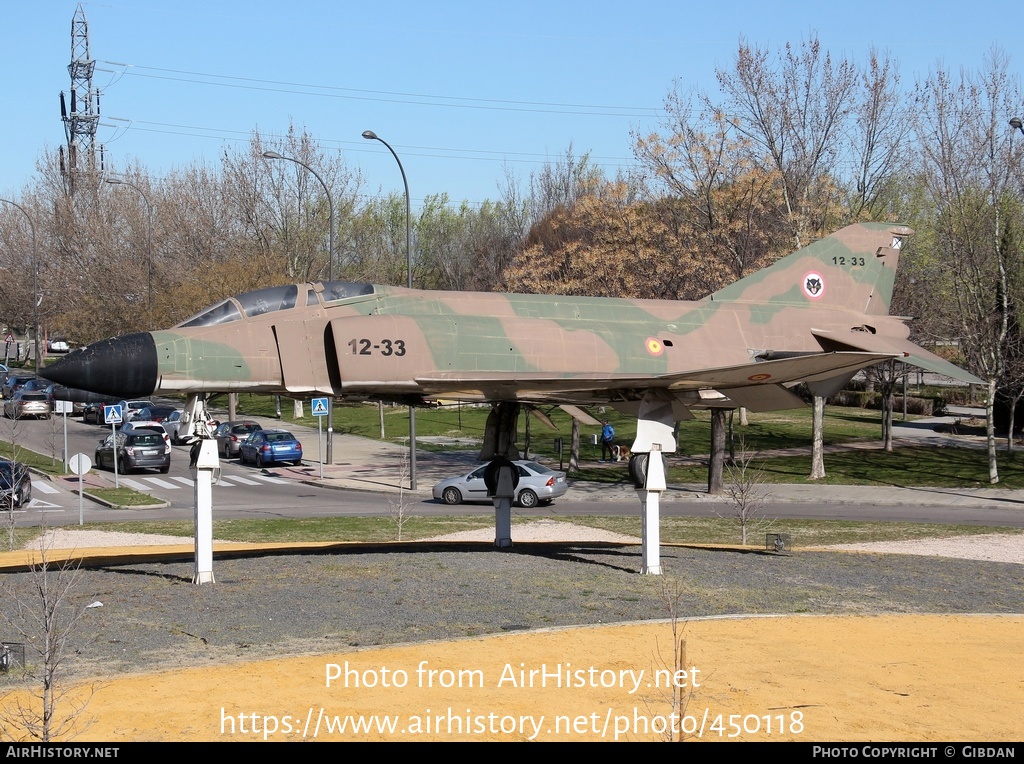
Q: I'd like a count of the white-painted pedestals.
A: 3